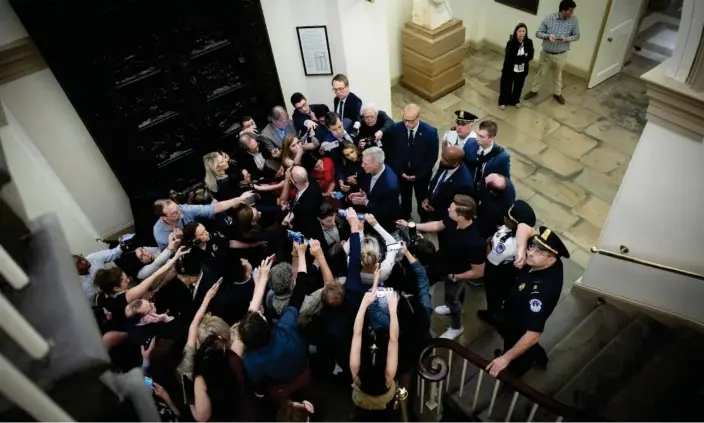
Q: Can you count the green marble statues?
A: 0